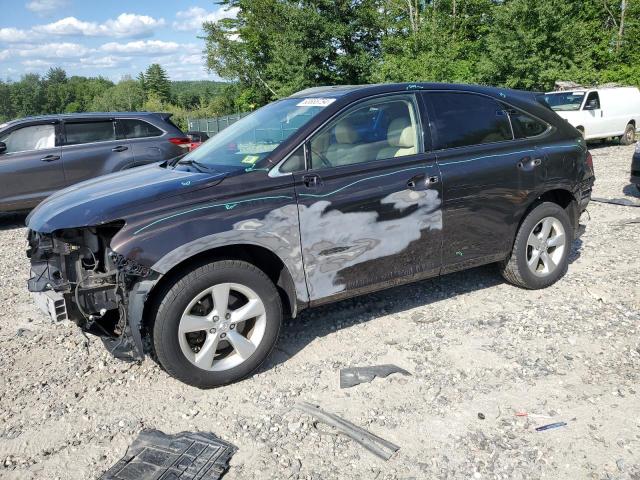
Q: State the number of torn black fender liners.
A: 1